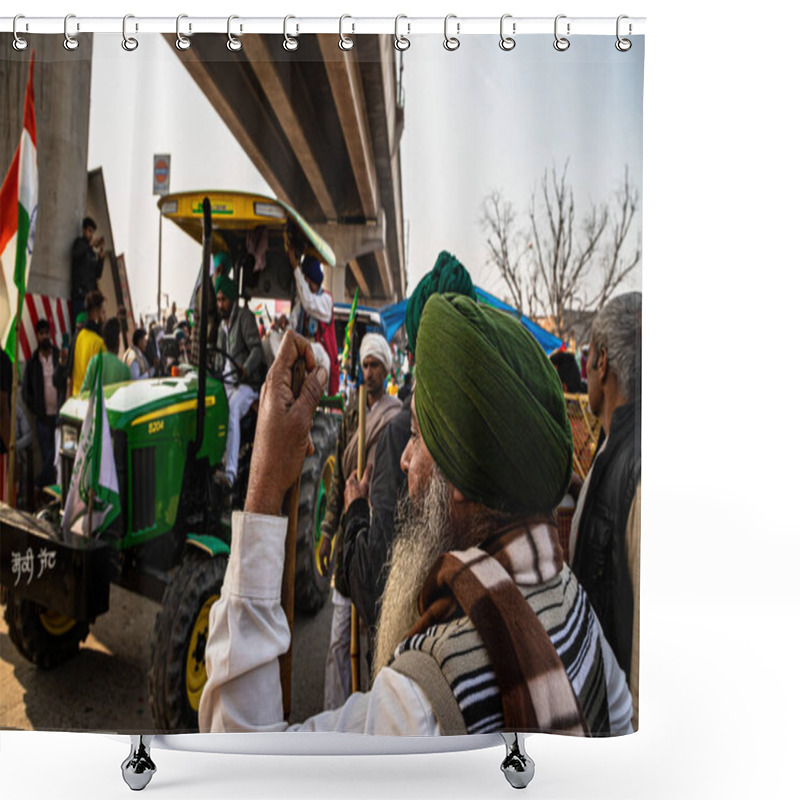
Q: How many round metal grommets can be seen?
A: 12